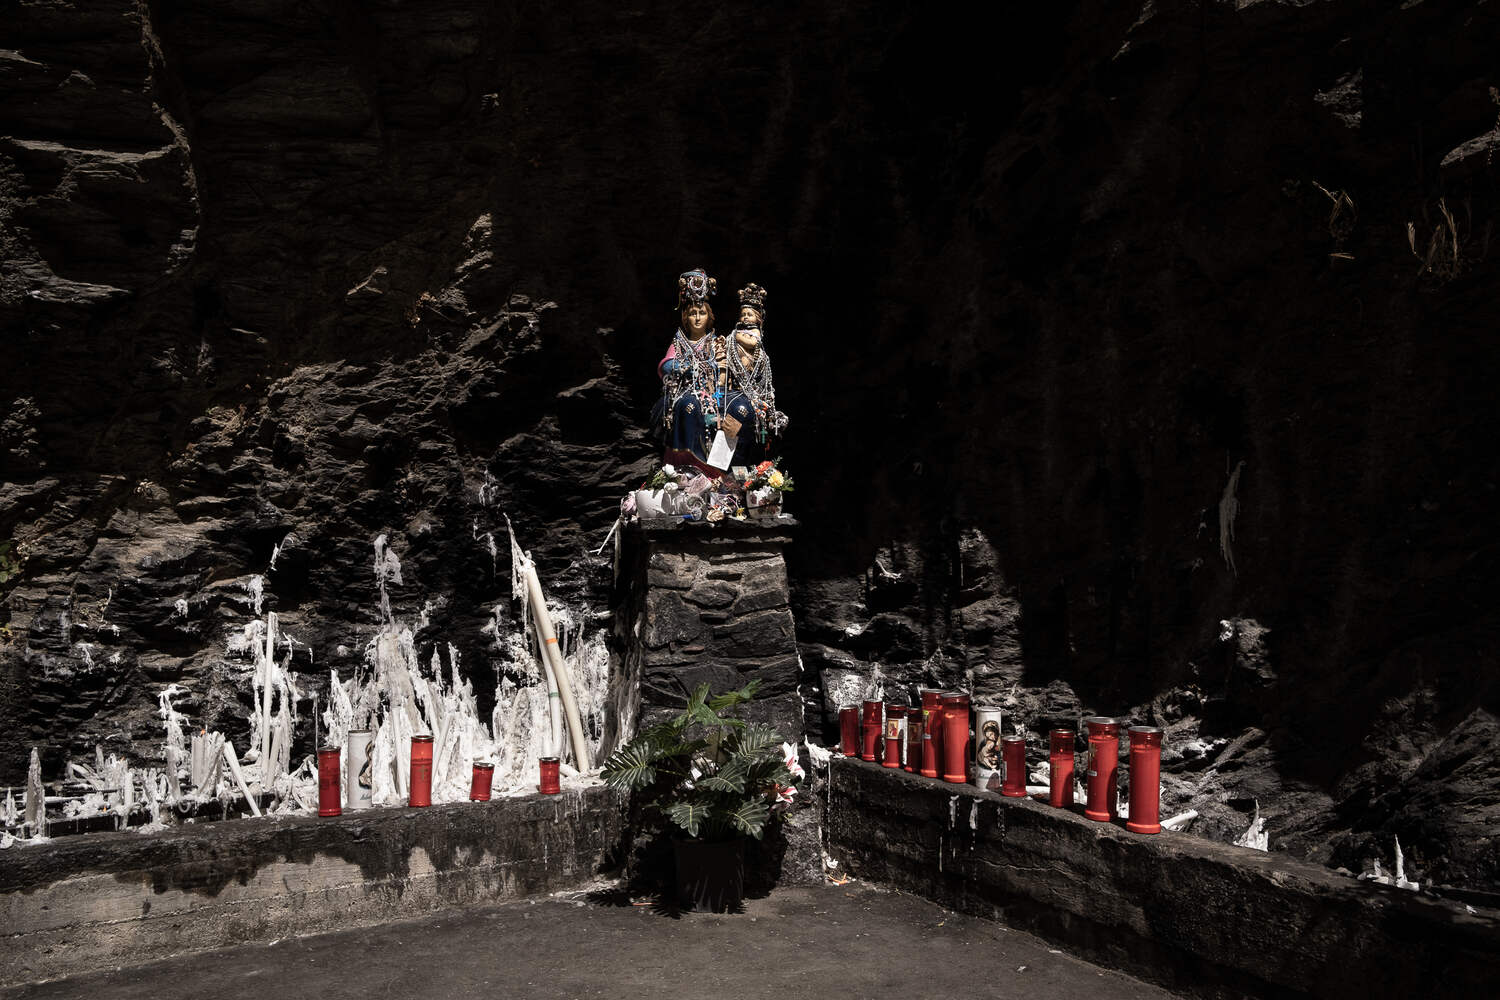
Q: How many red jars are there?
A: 14